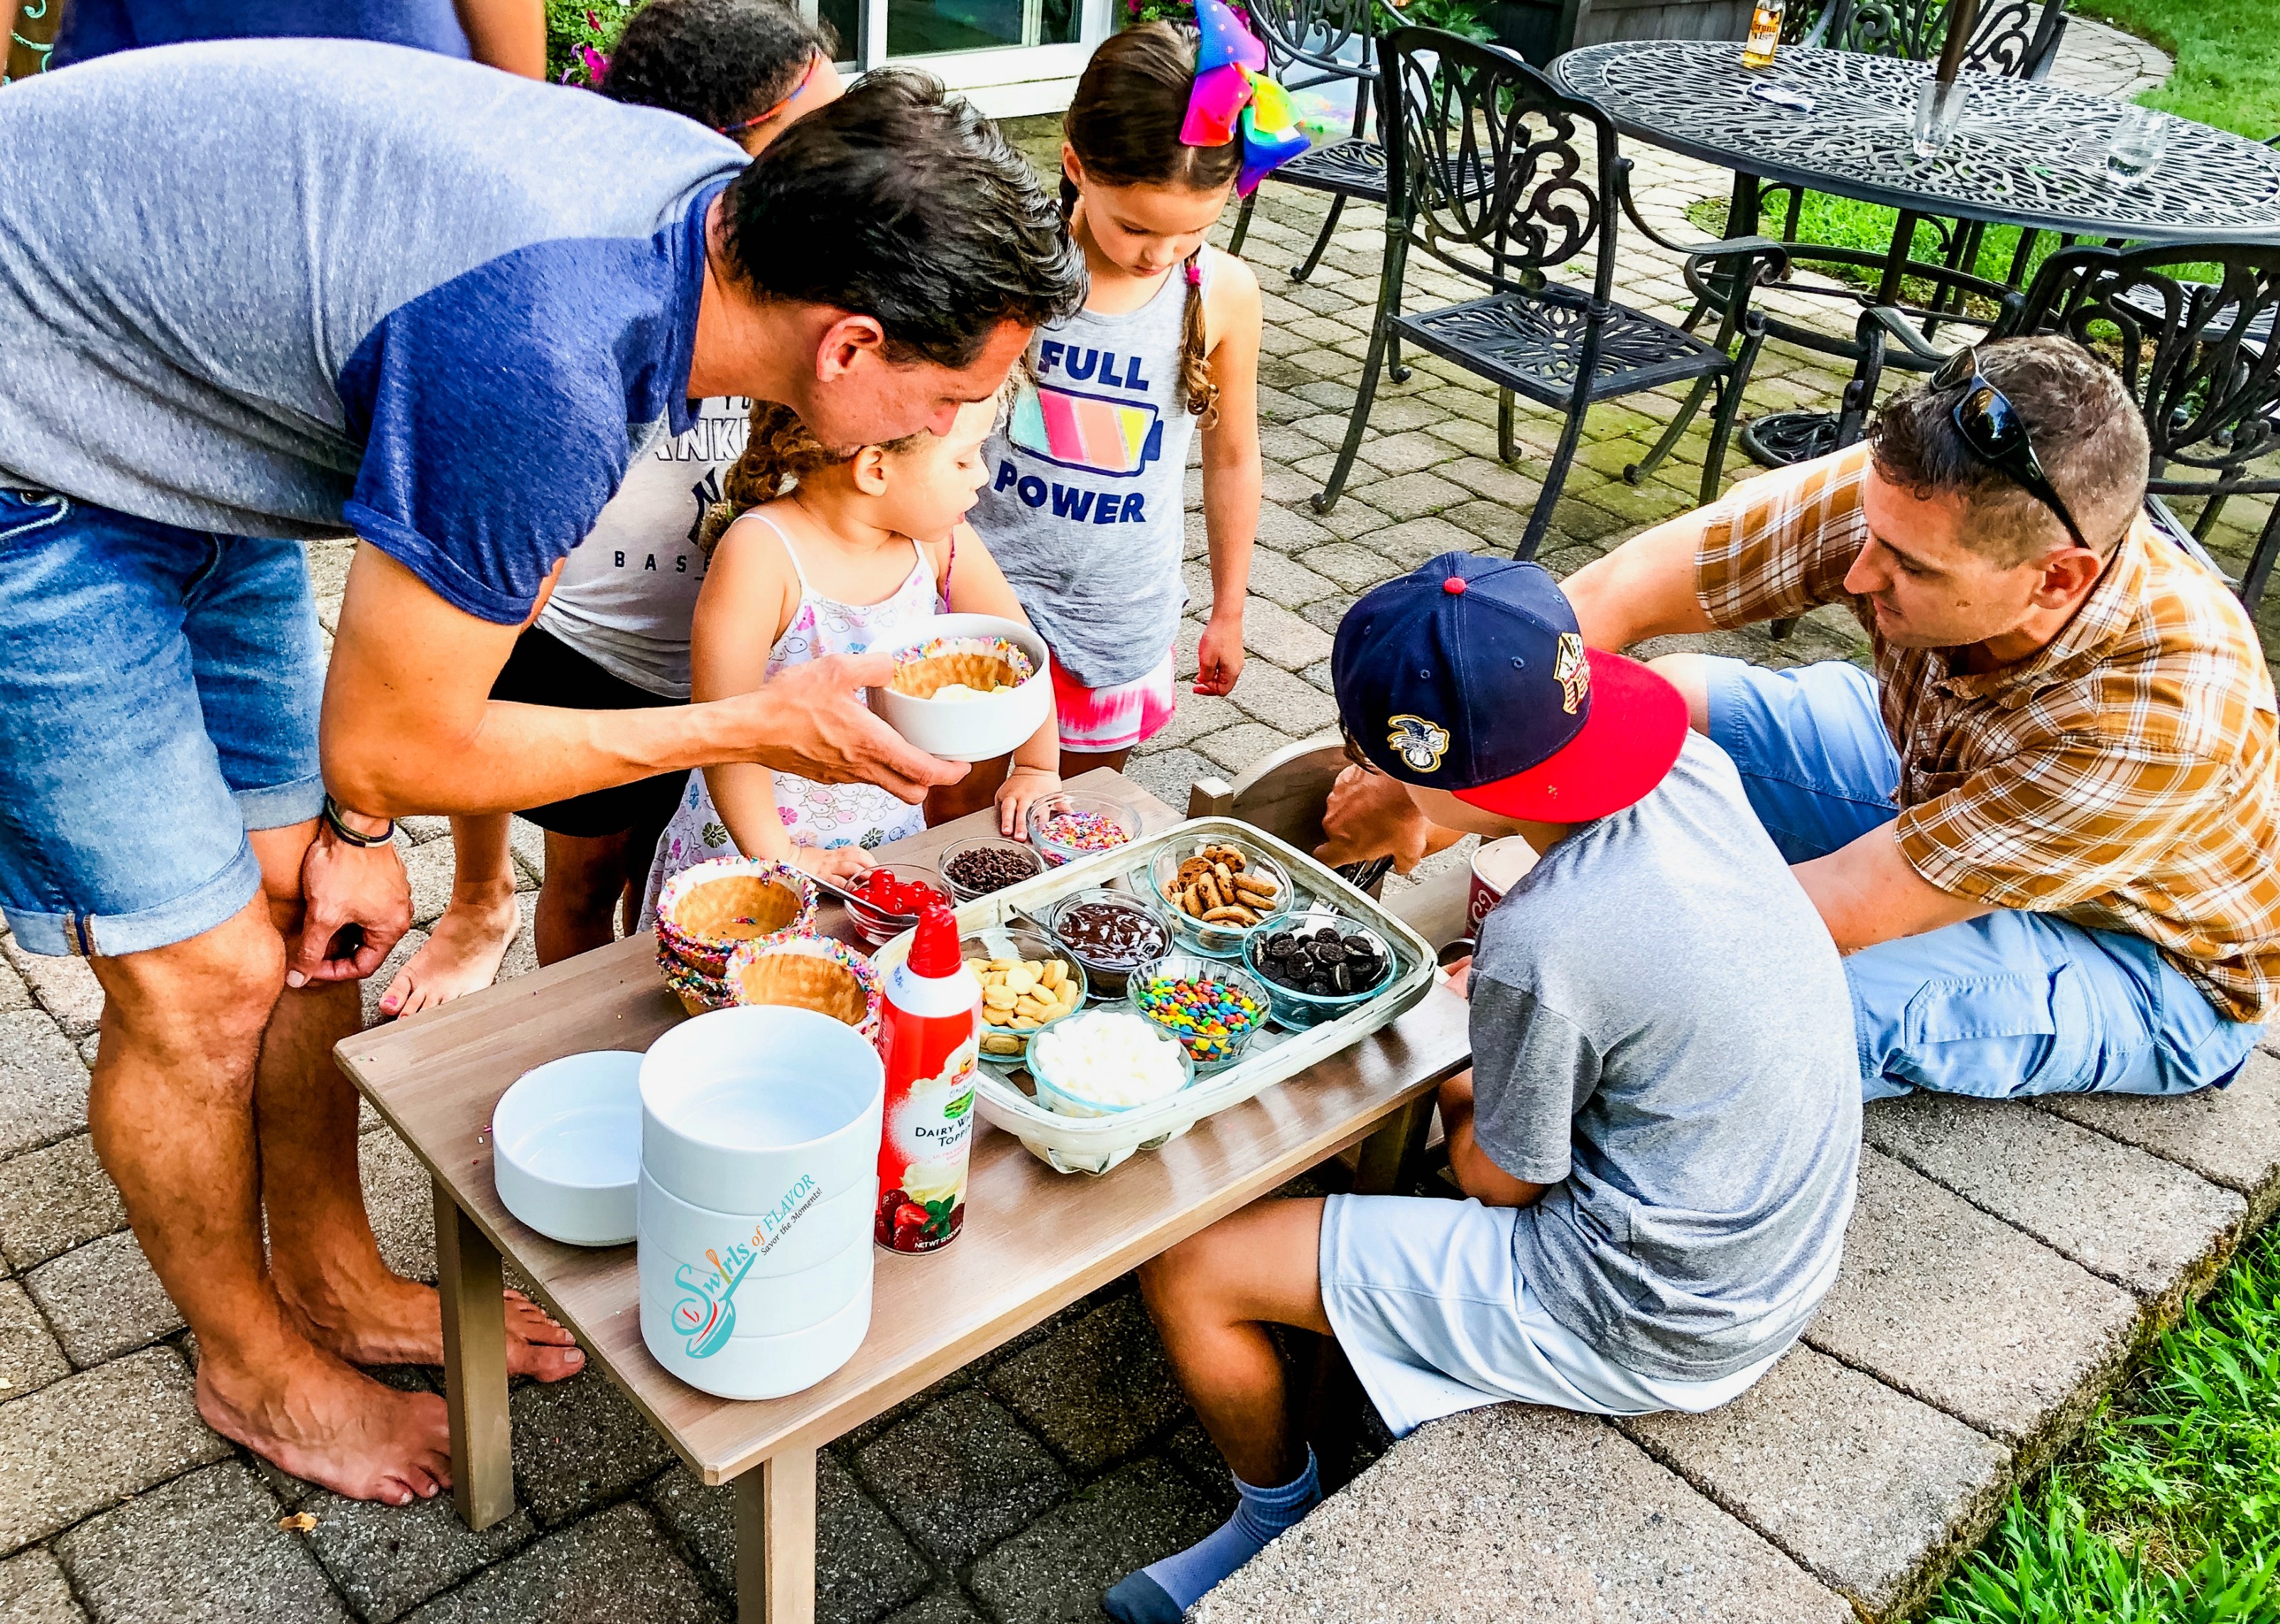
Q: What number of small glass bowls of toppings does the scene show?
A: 9